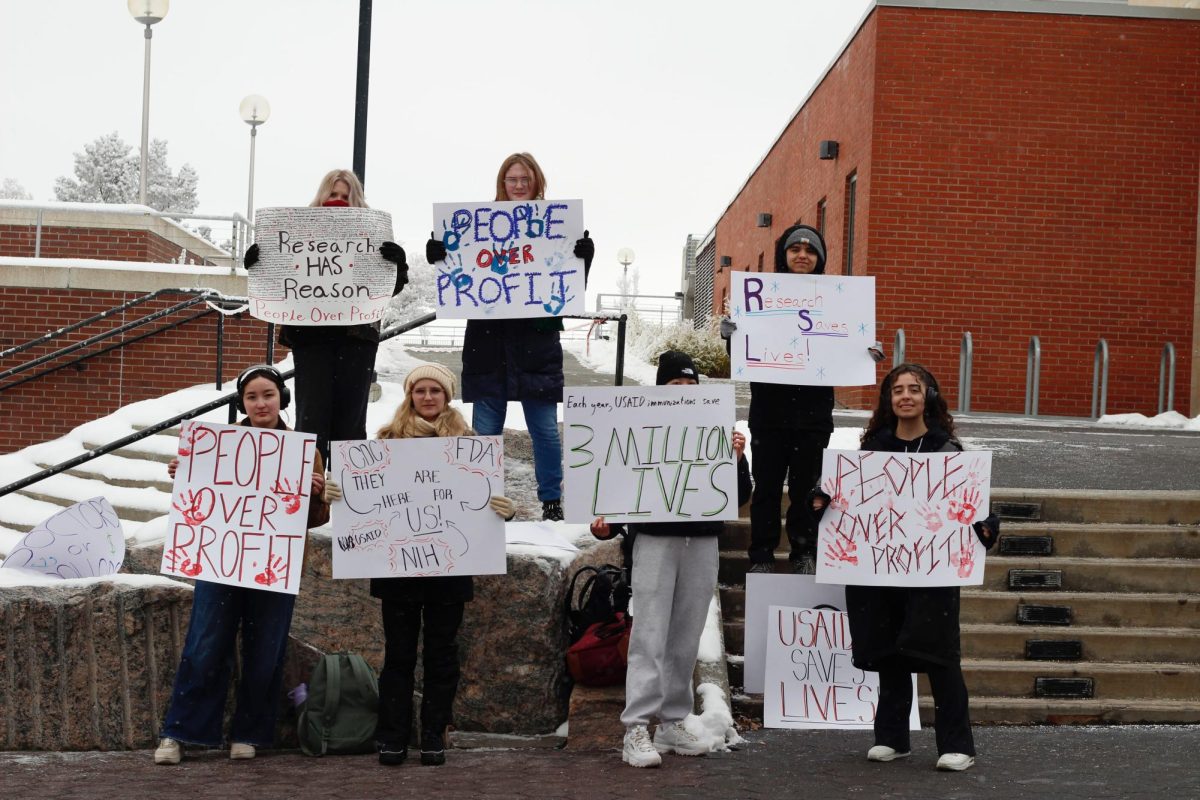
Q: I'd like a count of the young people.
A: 7